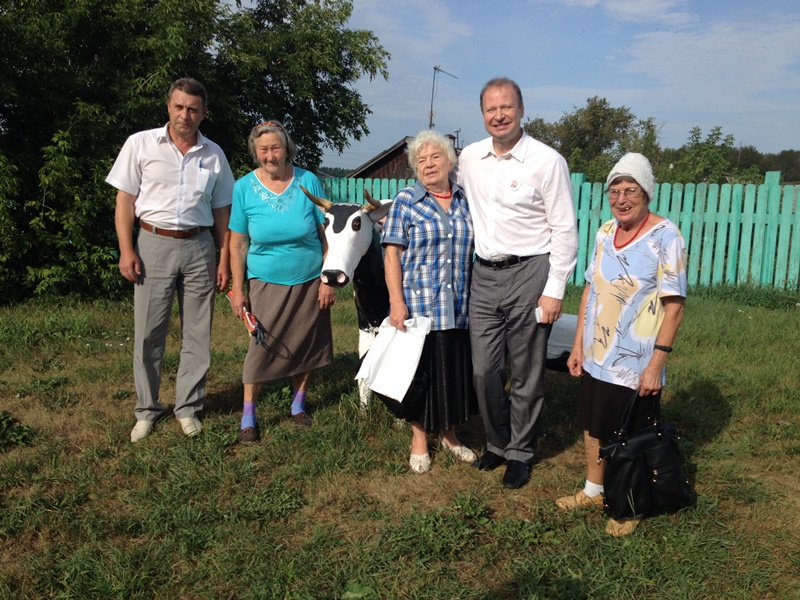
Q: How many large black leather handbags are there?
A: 1